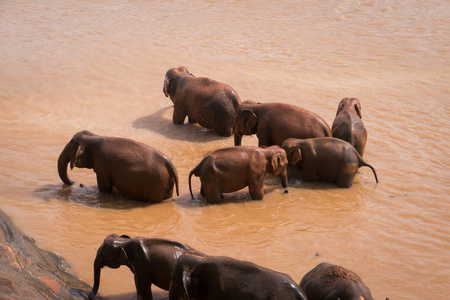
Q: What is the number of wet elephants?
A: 9